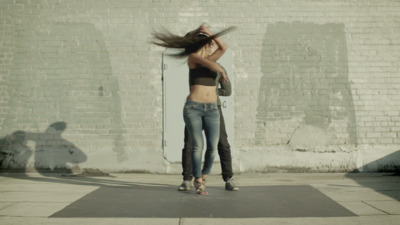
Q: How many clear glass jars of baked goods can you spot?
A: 0